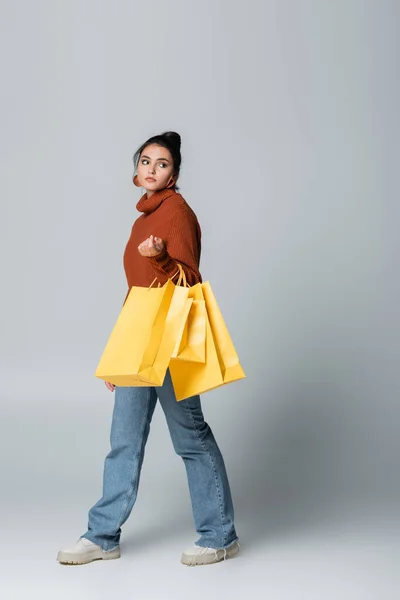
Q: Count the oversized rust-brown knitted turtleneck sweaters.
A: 1